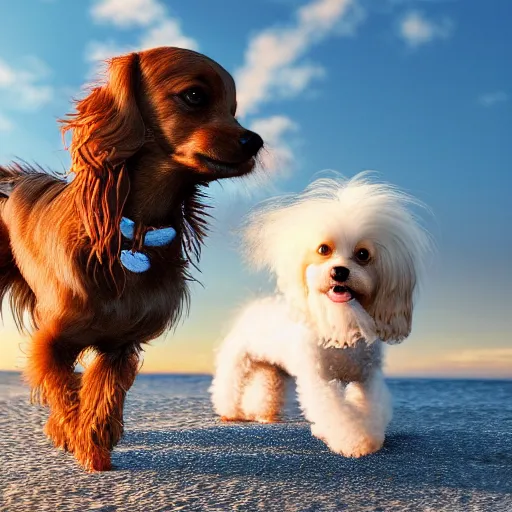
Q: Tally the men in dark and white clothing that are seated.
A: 0